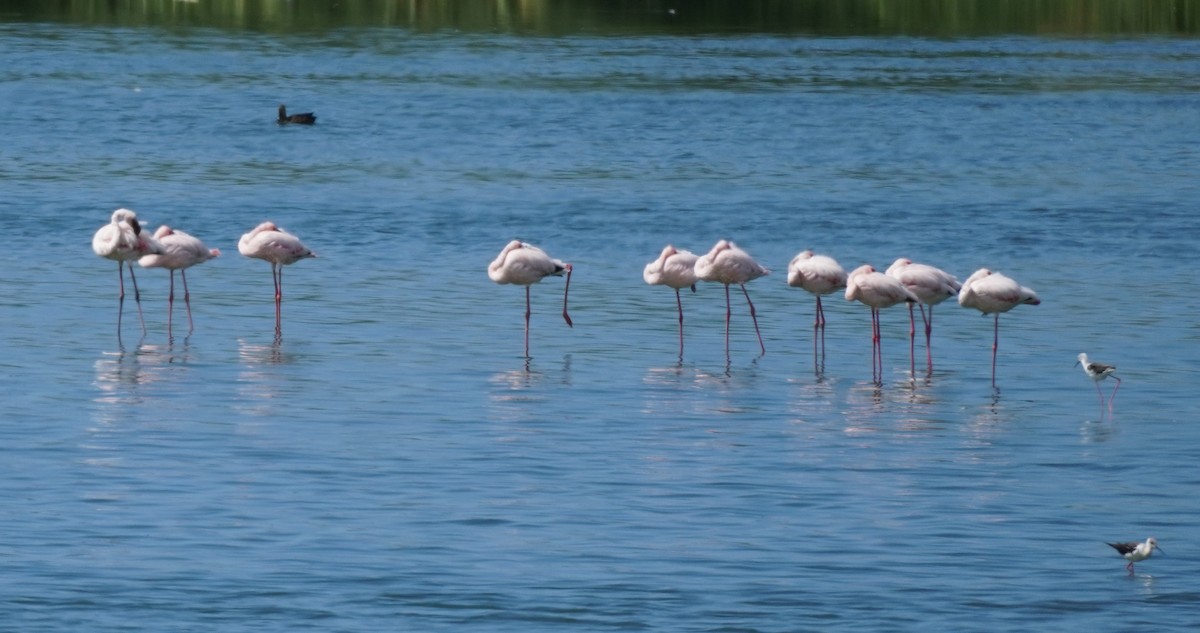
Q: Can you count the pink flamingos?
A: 10